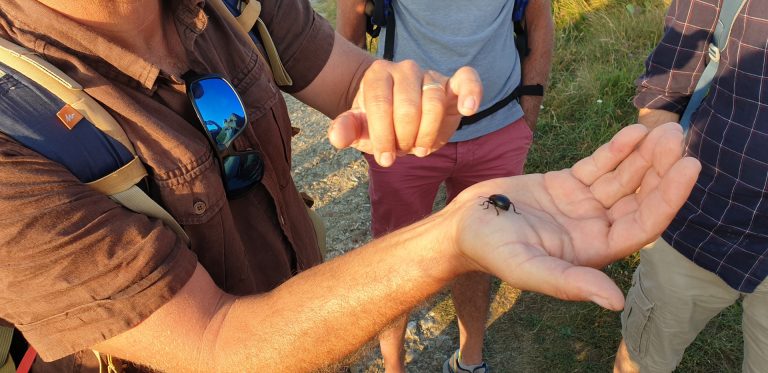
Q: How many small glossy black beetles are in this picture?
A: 1